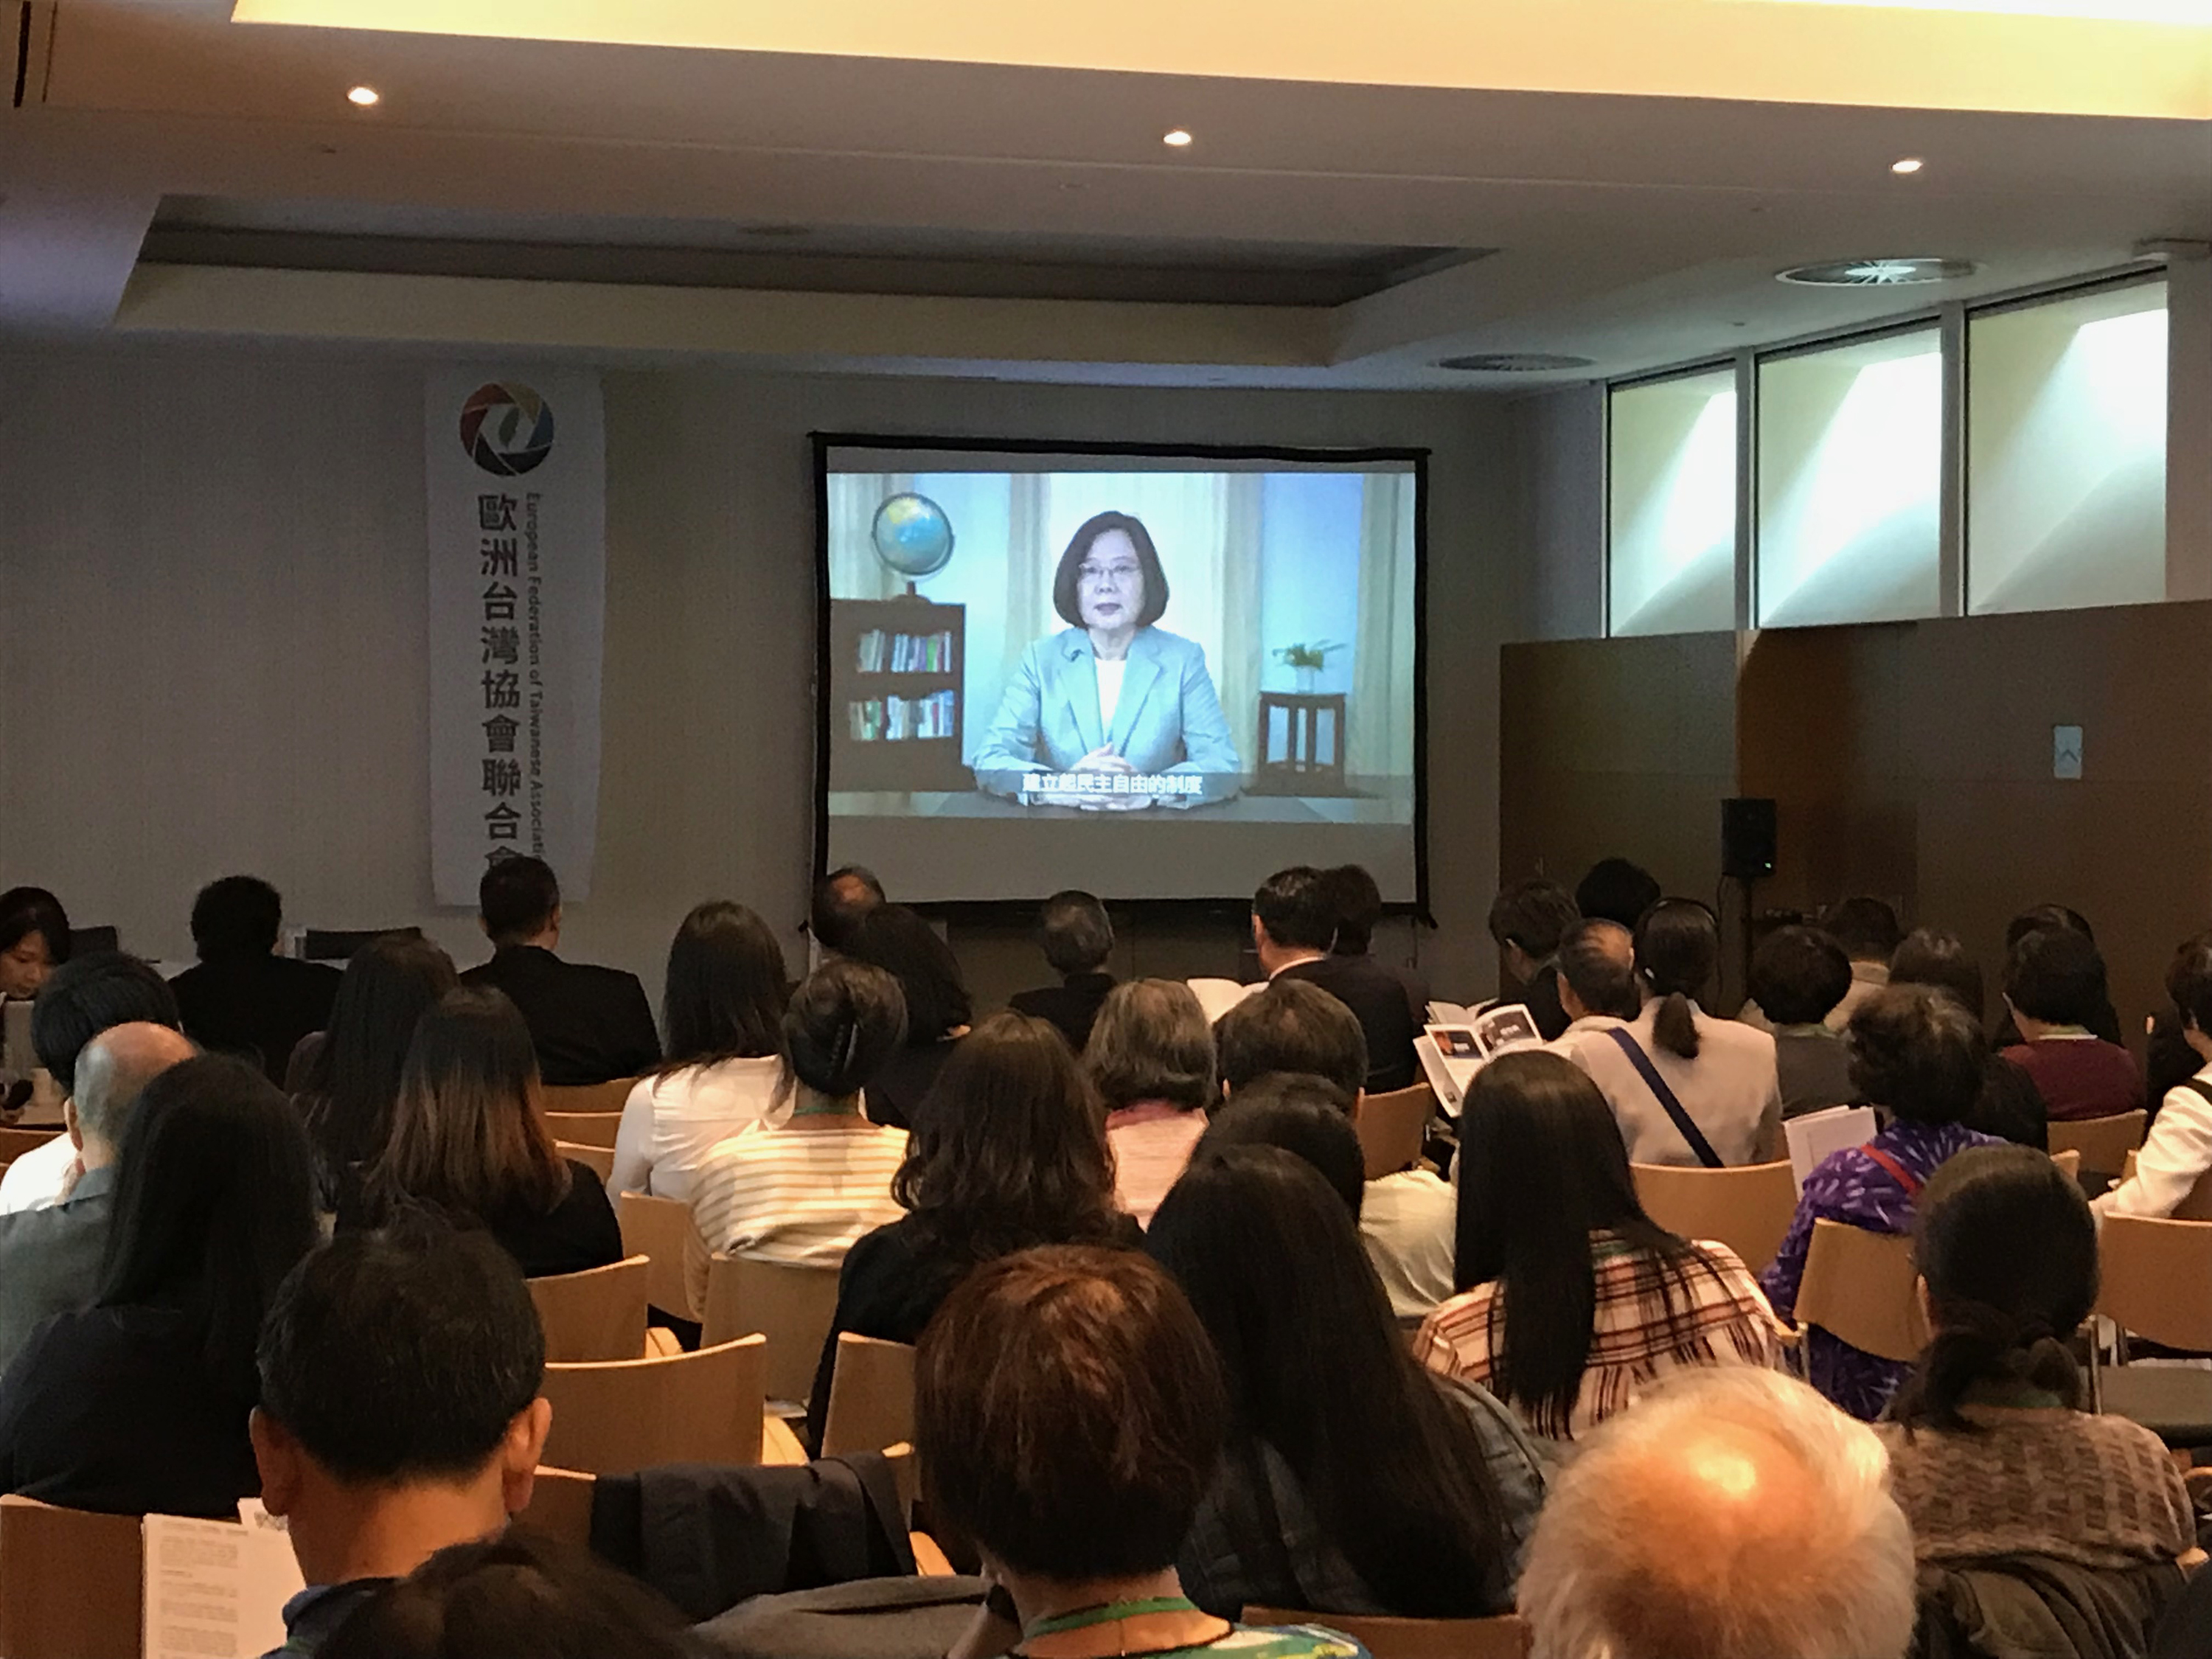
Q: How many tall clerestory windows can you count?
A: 3